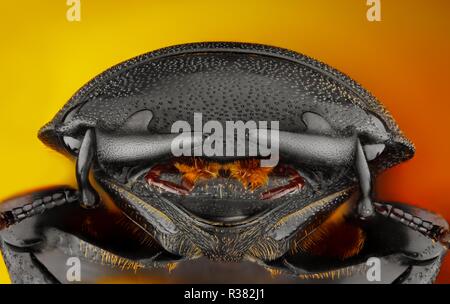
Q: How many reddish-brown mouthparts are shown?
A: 2